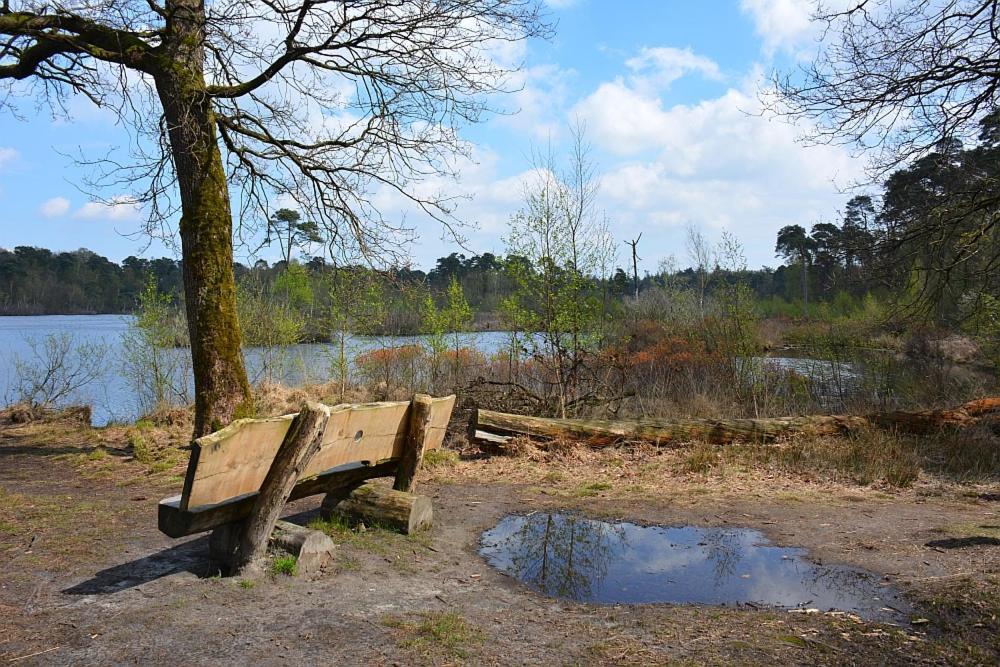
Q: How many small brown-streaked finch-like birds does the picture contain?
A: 0